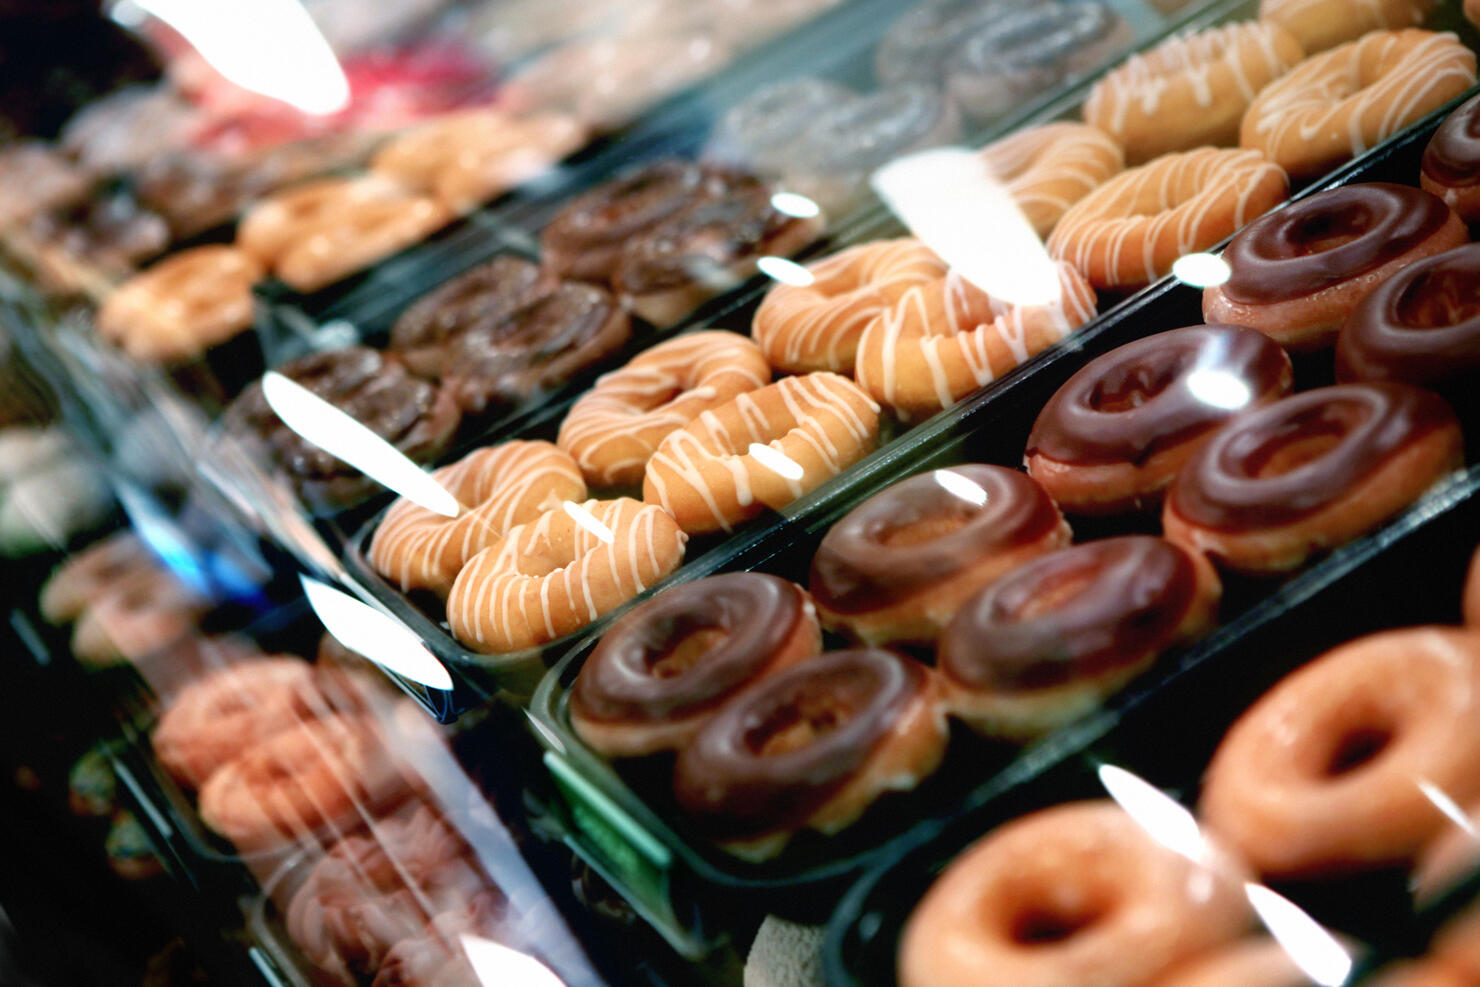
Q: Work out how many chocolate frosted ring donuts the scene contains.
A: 9